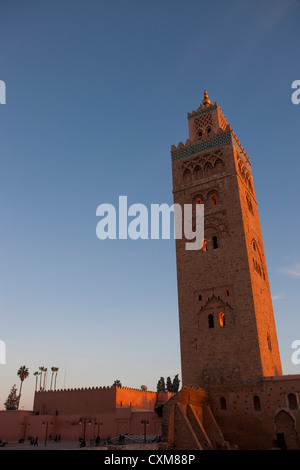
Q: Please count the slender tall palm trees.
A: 6